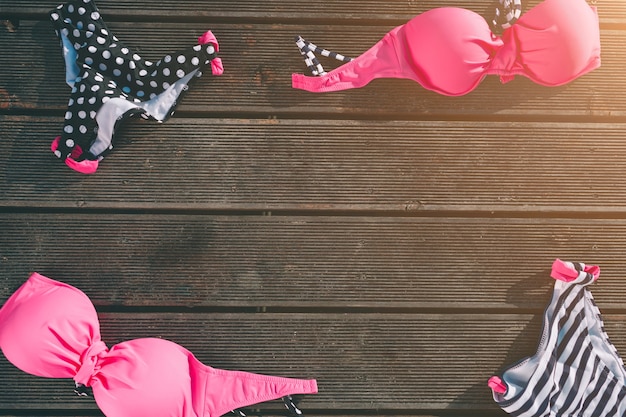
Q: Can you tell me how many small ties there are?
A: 4